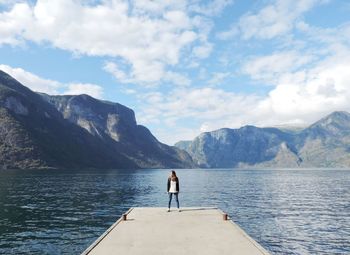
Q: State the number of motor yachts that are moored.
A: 0